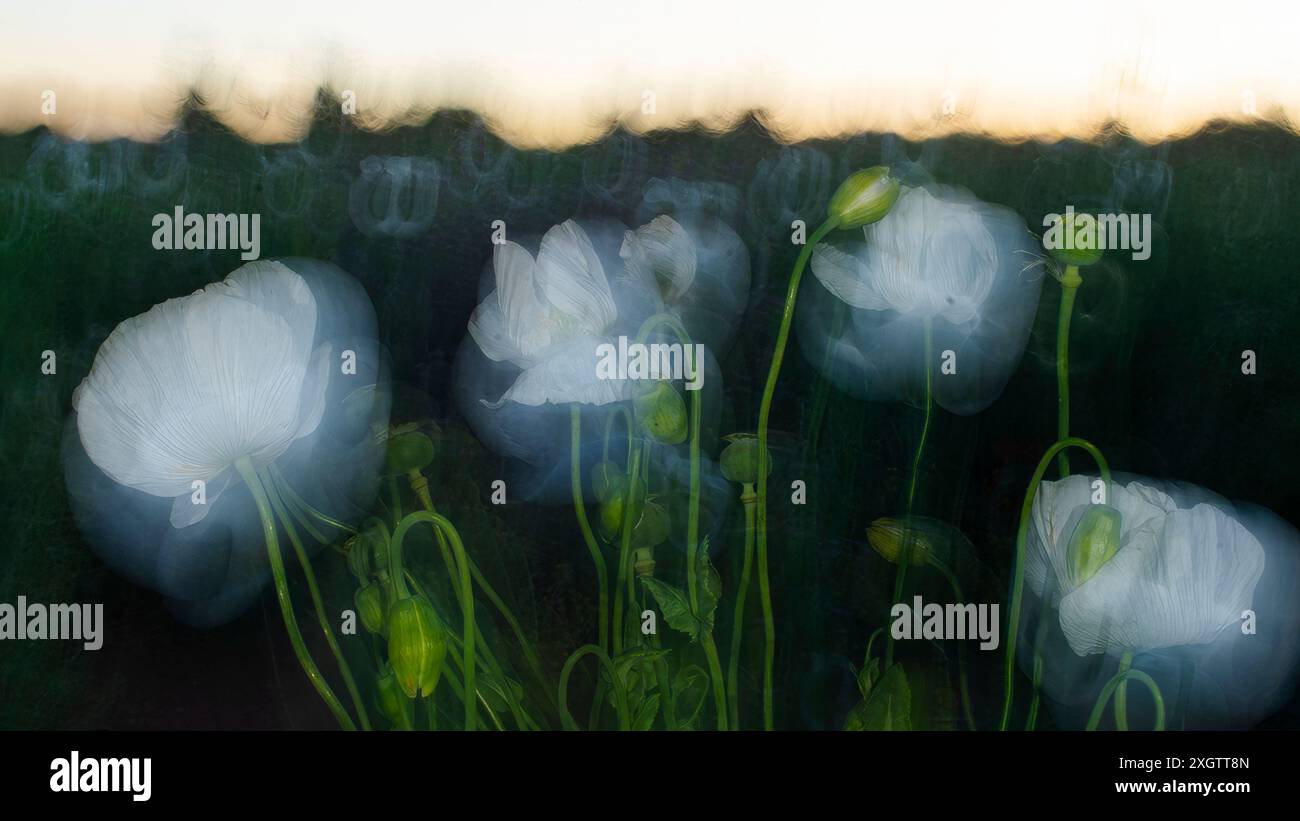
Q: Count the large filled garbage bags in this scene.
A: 0